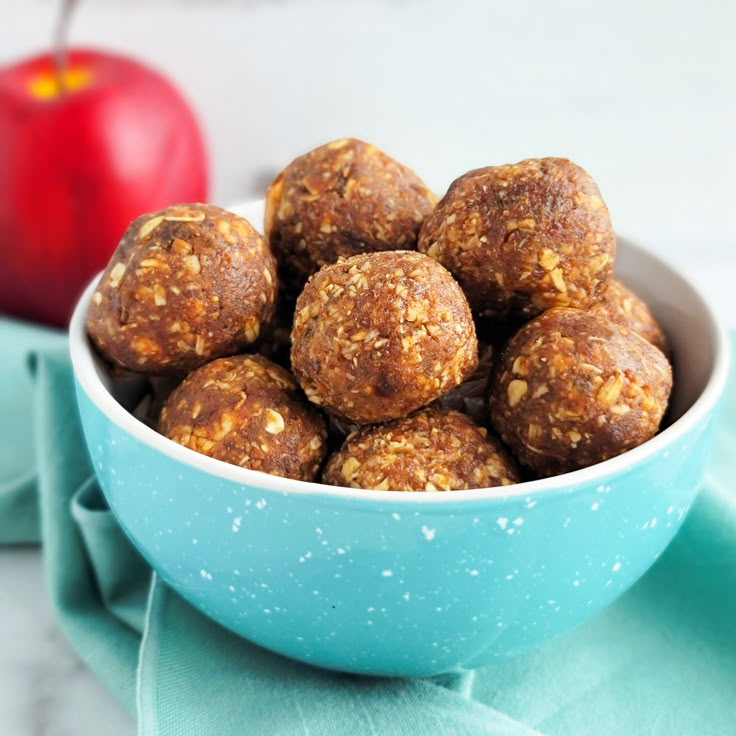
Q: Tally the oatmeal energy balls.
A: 8